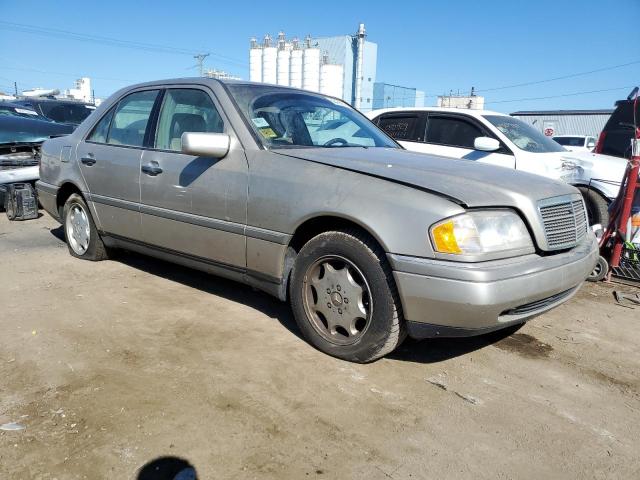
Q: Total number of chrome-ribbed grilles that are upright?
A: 1